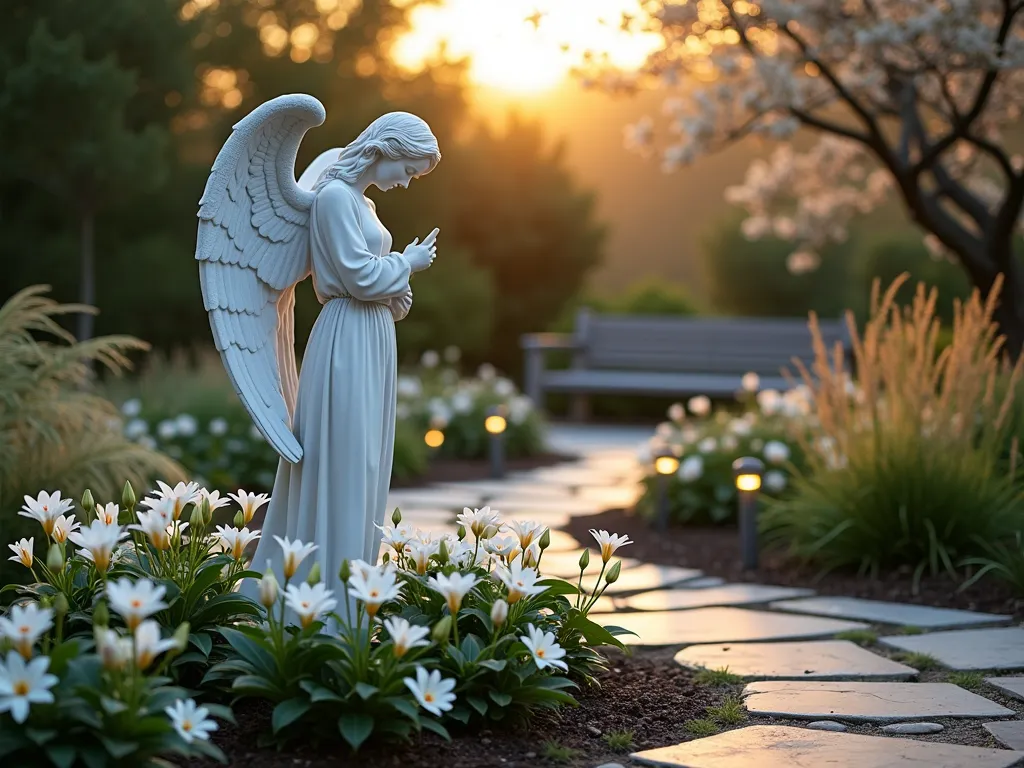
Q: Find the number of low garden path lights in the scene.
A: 4